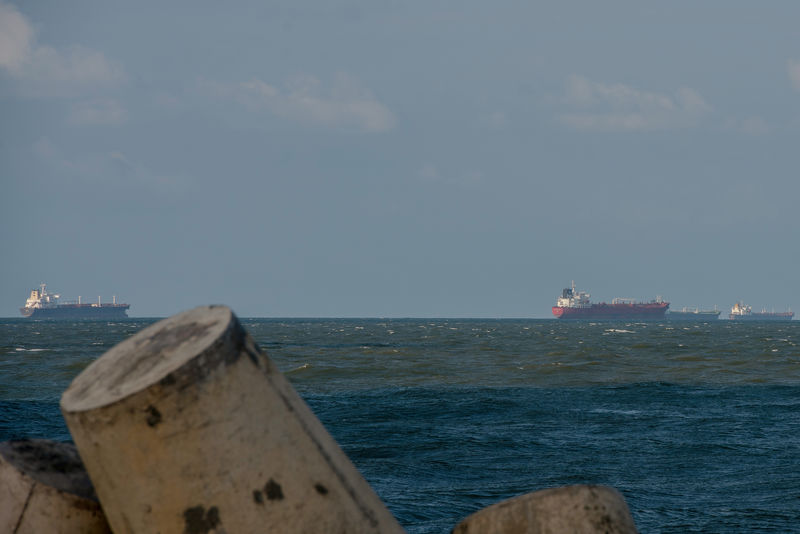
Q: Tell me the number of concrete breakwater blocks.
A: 3